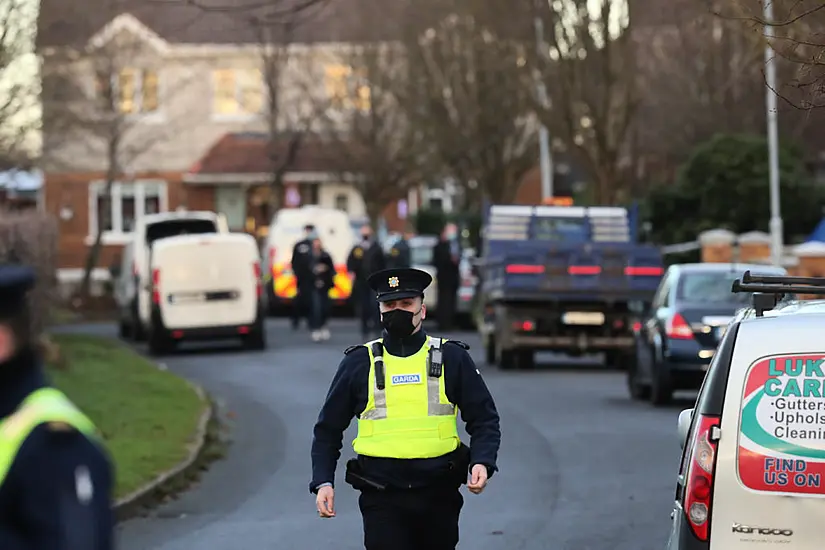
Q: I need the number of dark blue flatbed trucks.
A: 1